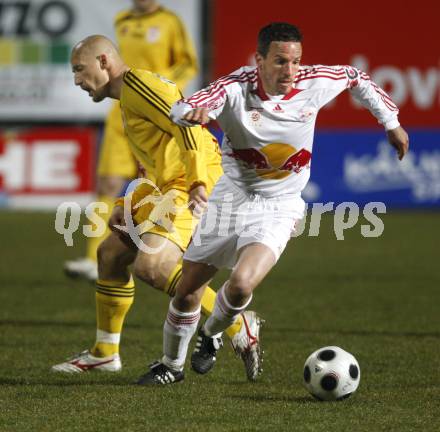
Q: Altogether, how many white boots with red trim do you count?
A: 2